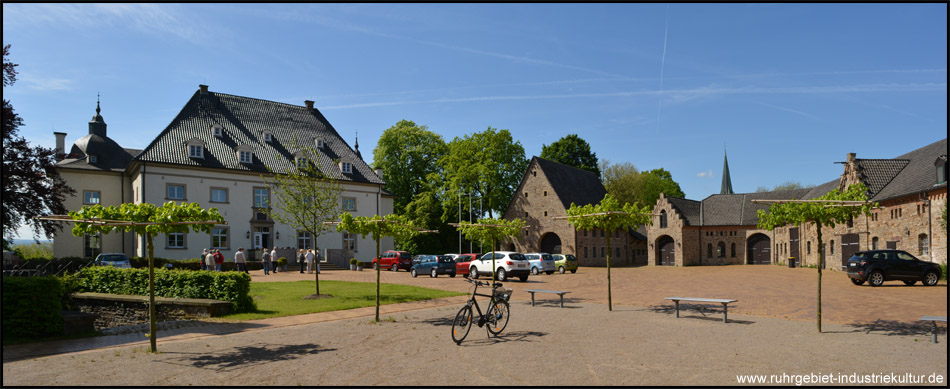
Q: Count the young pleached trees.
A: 5